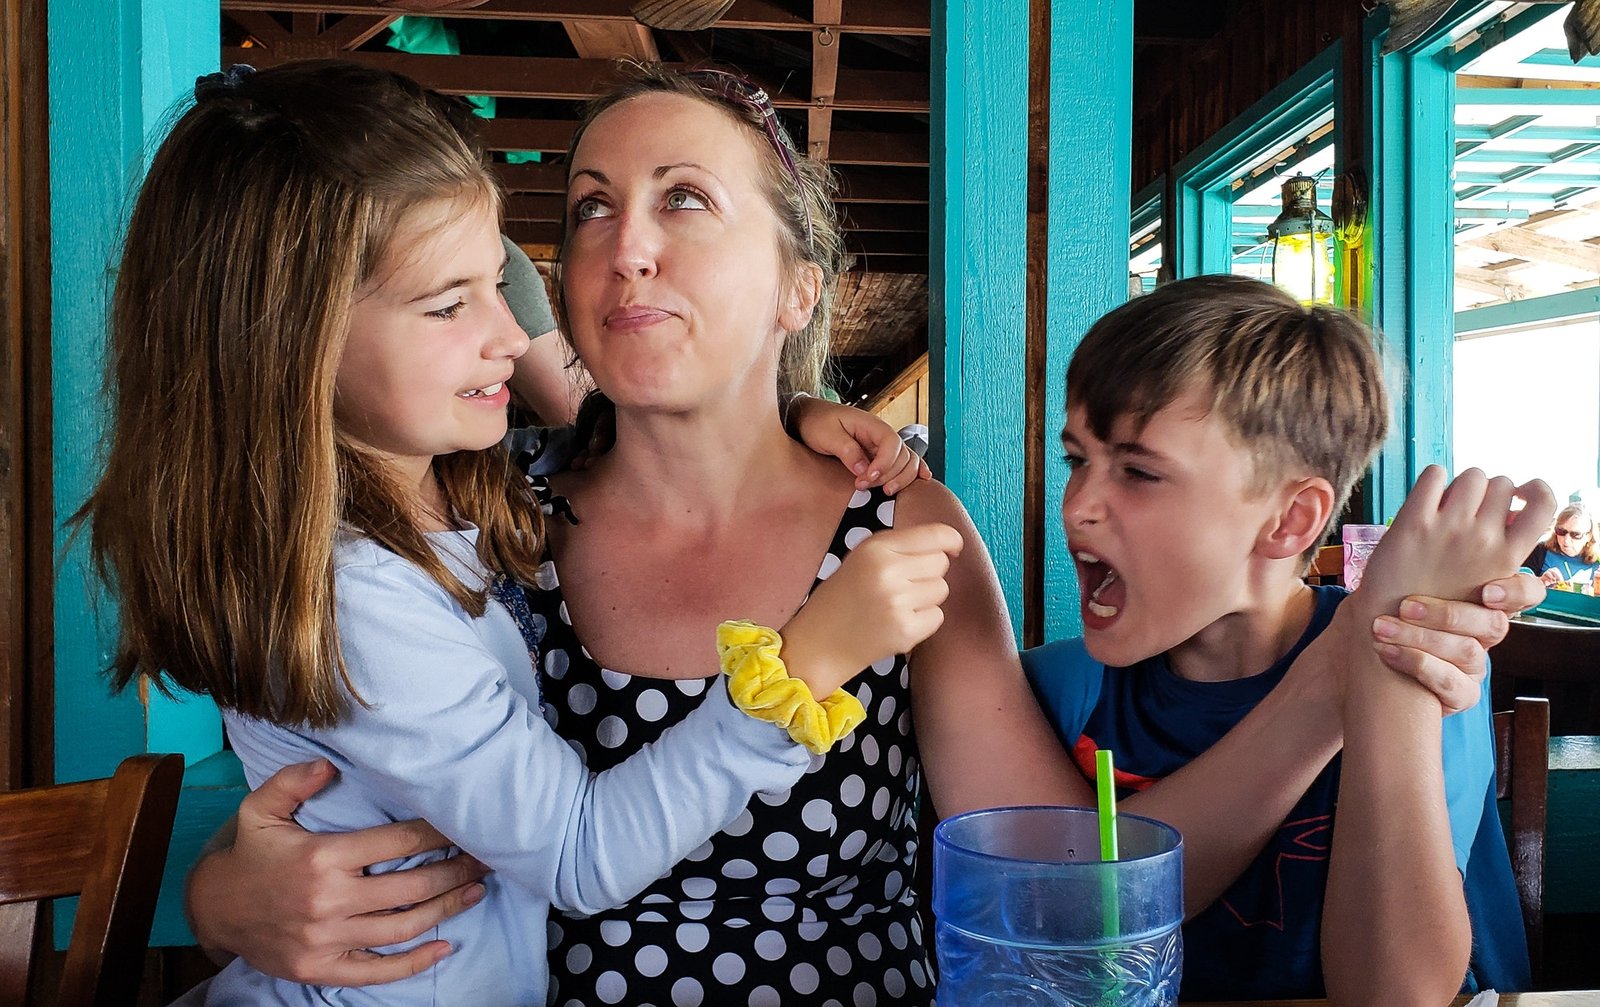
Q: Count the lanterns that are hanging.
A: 1